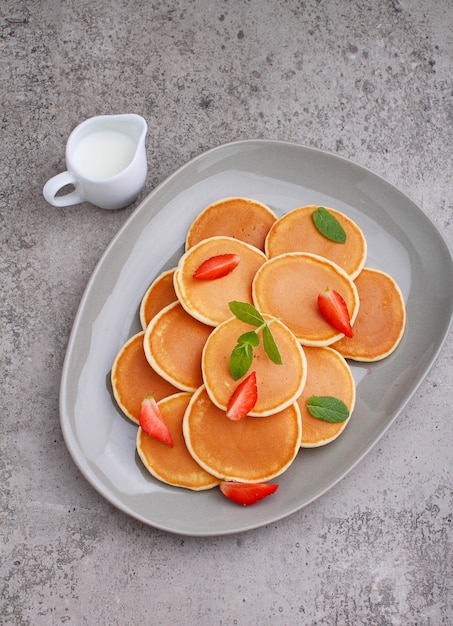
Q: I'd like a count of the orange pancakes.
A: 12